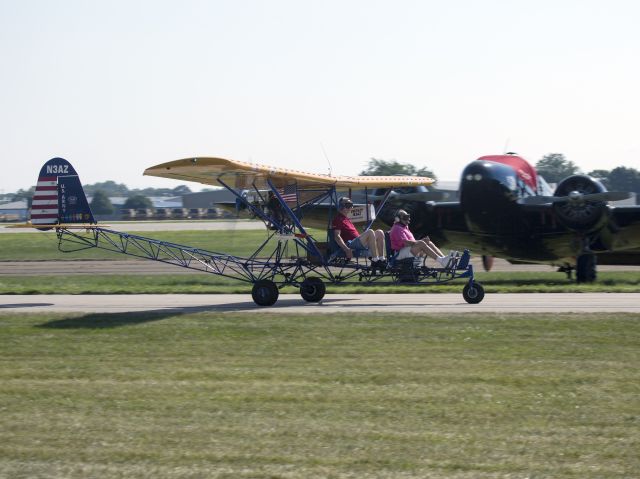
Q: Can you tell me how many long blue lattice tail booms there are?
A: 1